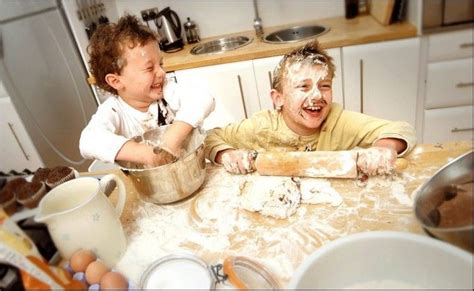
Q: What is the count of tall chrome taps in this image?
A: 1